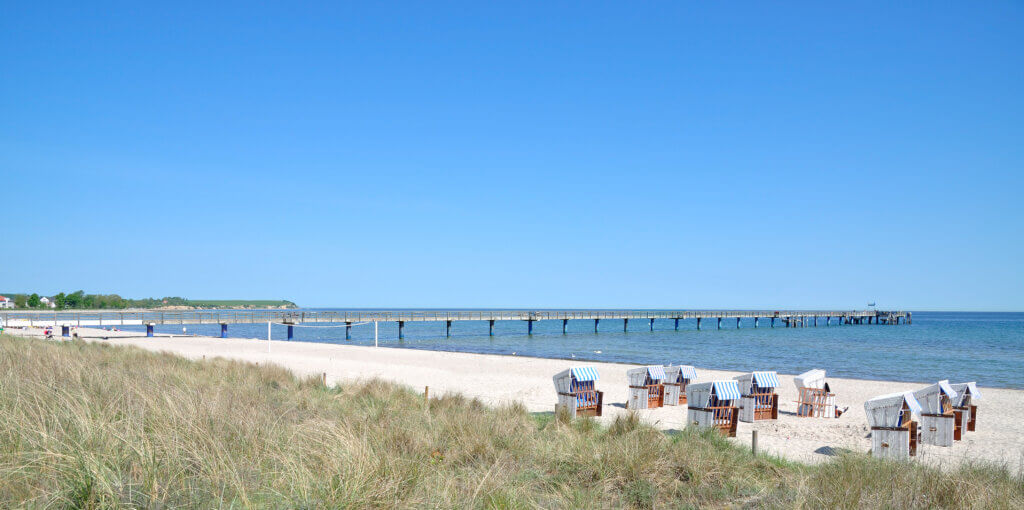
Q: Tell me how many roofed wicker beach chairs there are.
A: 9